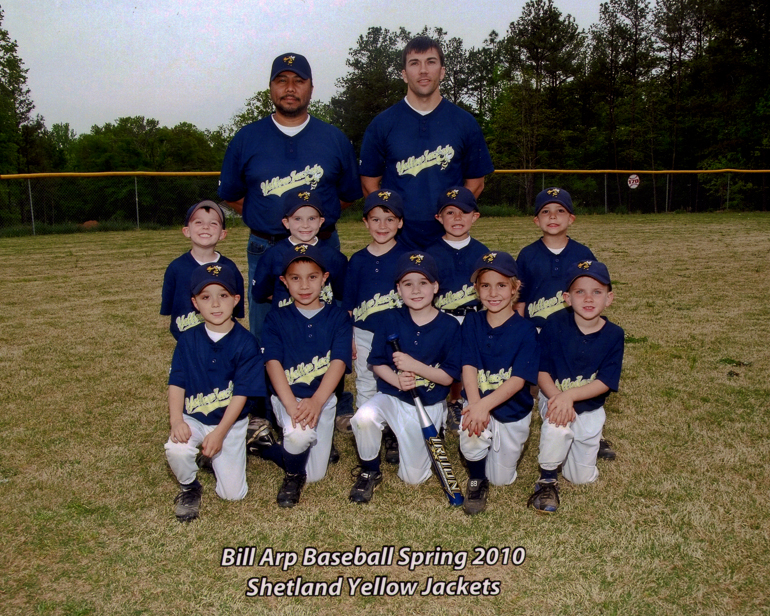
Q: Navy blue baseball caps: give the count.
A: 11